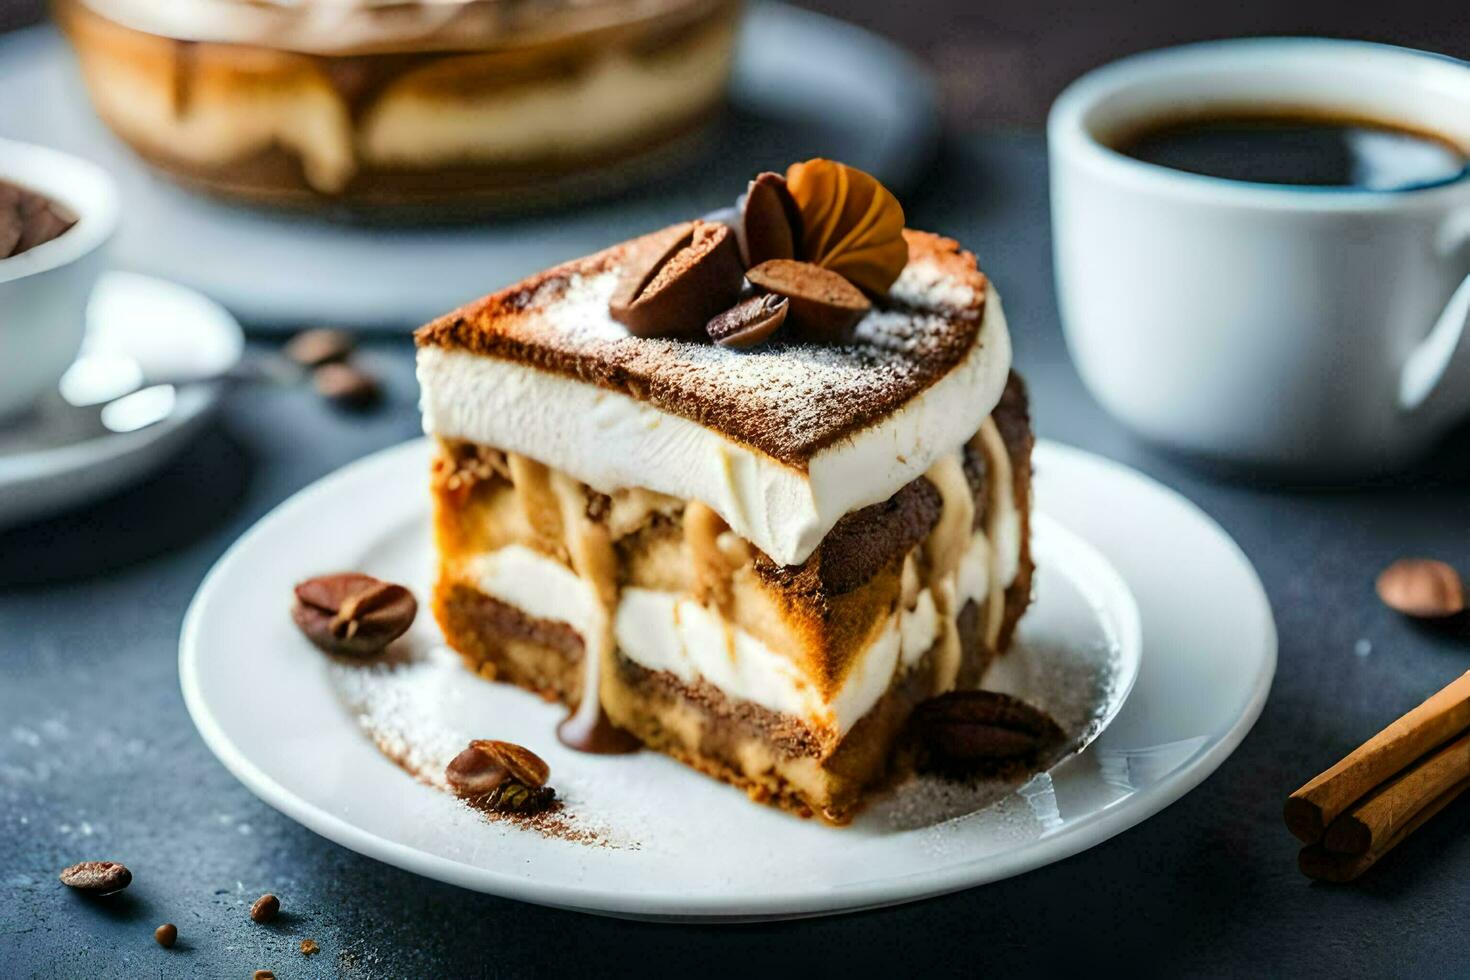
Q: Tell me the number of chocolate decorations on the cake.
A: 5